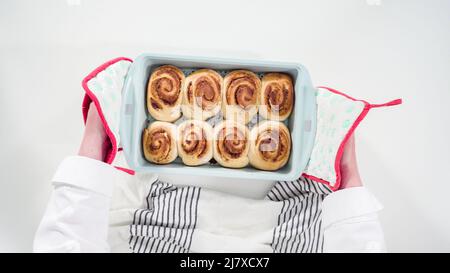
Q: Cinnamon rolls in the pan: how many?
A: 8